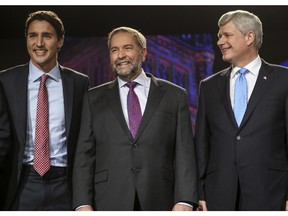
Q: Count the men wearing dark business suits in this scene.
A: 3